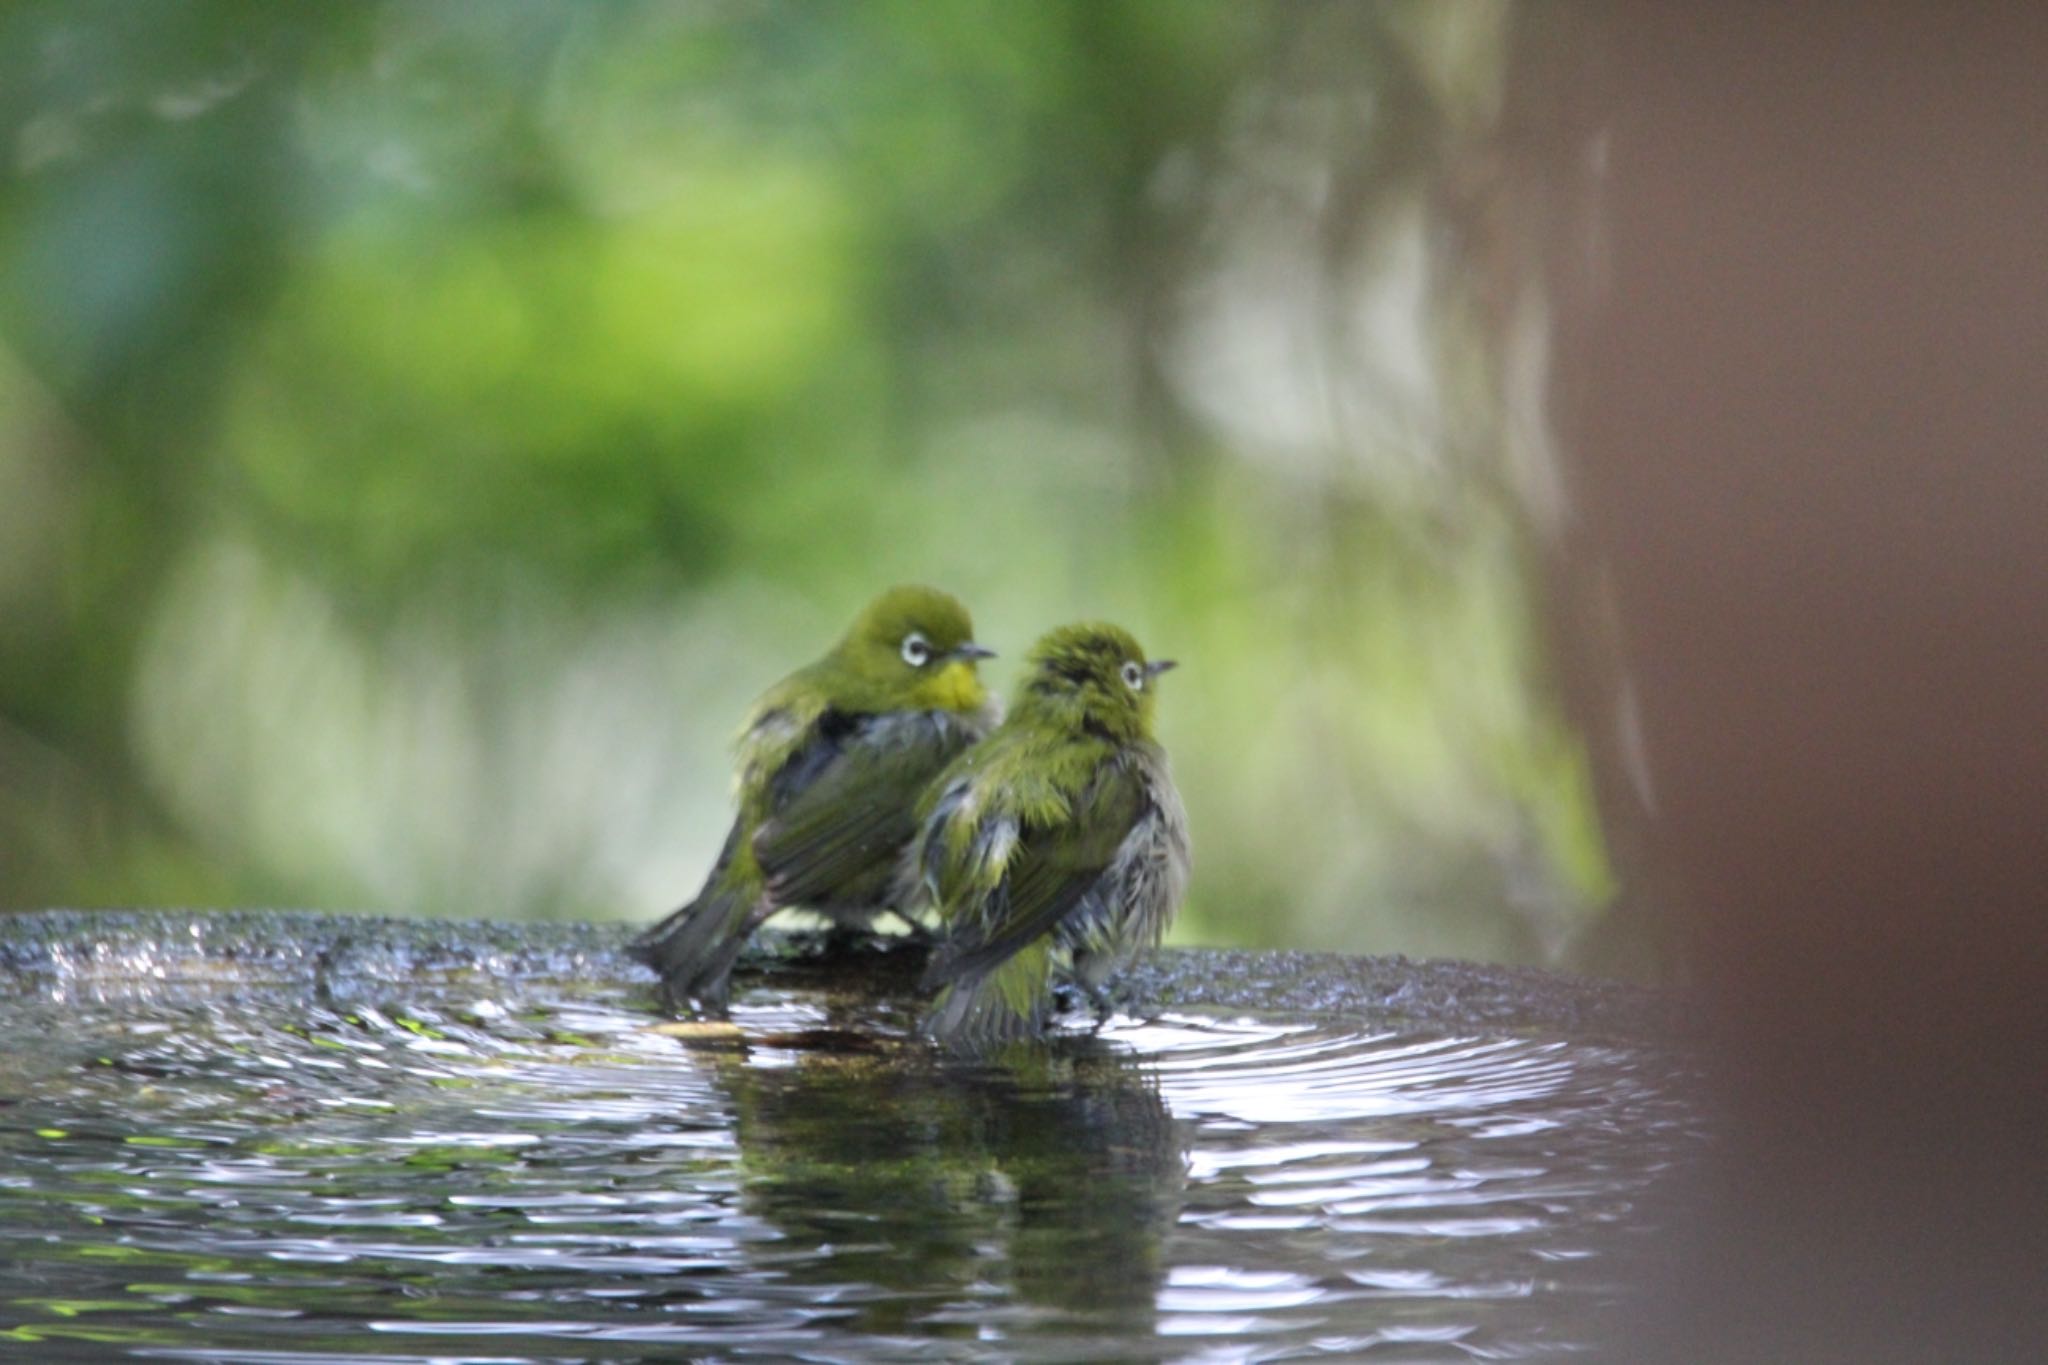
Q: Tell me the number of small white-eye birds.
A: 2